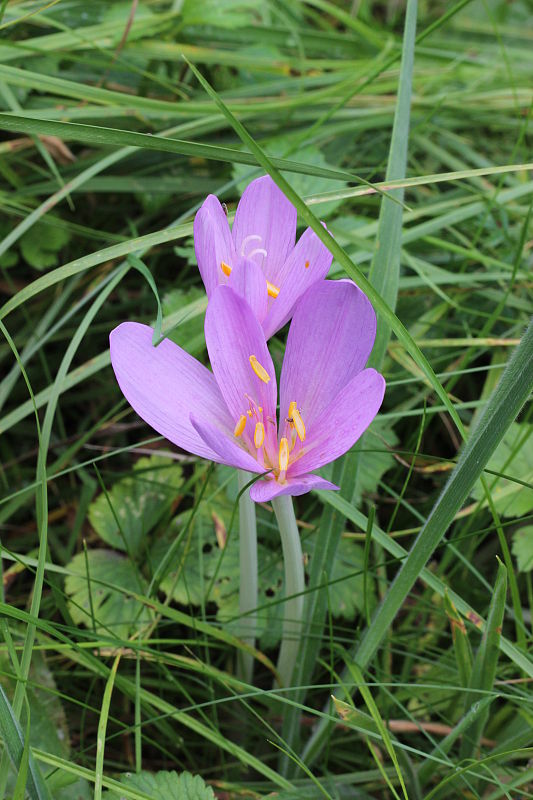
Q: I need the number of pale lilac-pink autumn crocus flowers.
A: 2